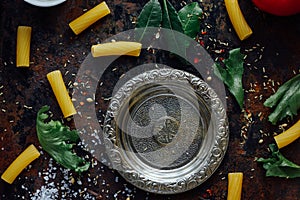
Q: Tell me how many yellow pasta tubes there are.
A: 8